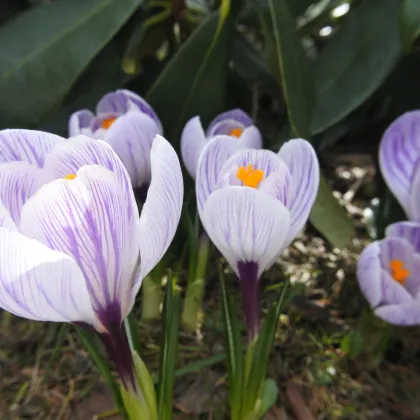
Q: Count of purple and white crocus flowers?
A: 6